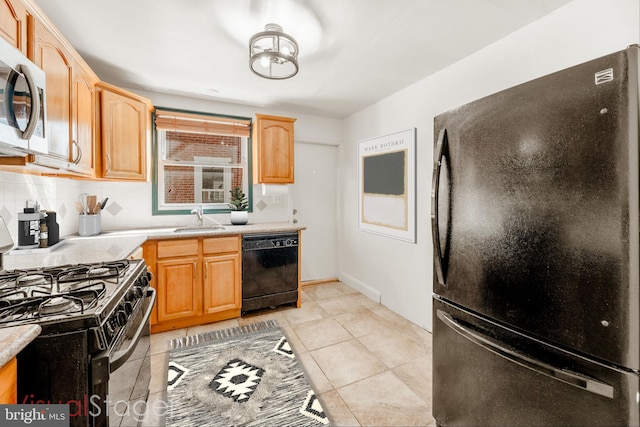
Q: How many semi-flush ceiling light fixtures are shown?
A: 1